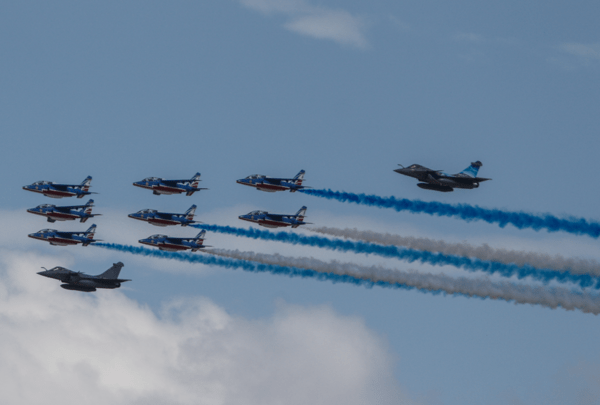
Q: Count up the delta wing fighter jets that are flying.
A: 2